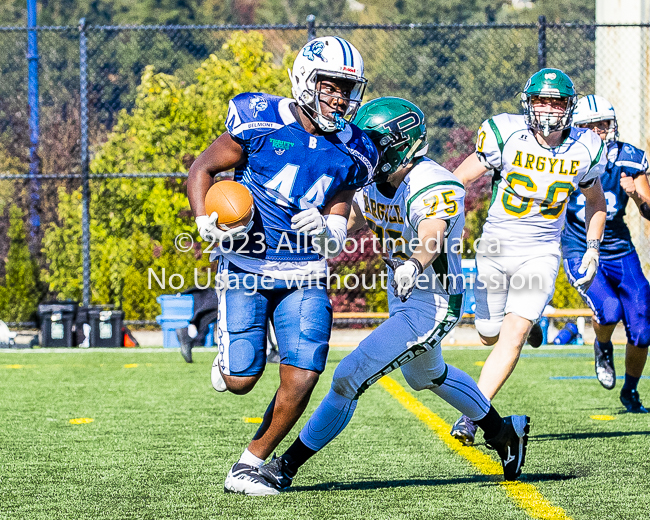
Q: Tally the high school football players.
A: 4